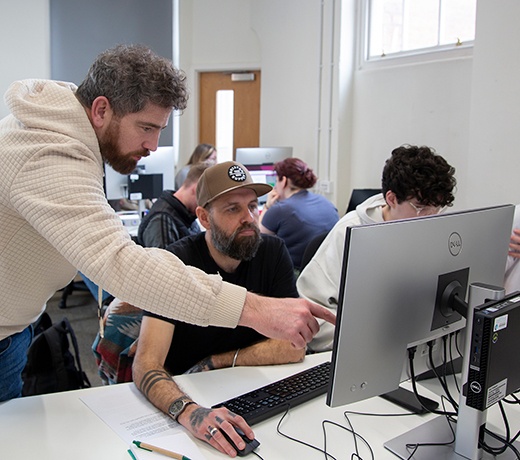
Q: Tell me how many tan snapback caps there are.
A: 1